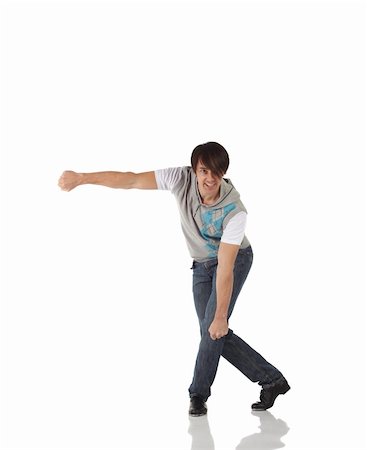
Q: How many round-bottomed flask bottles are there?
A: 0